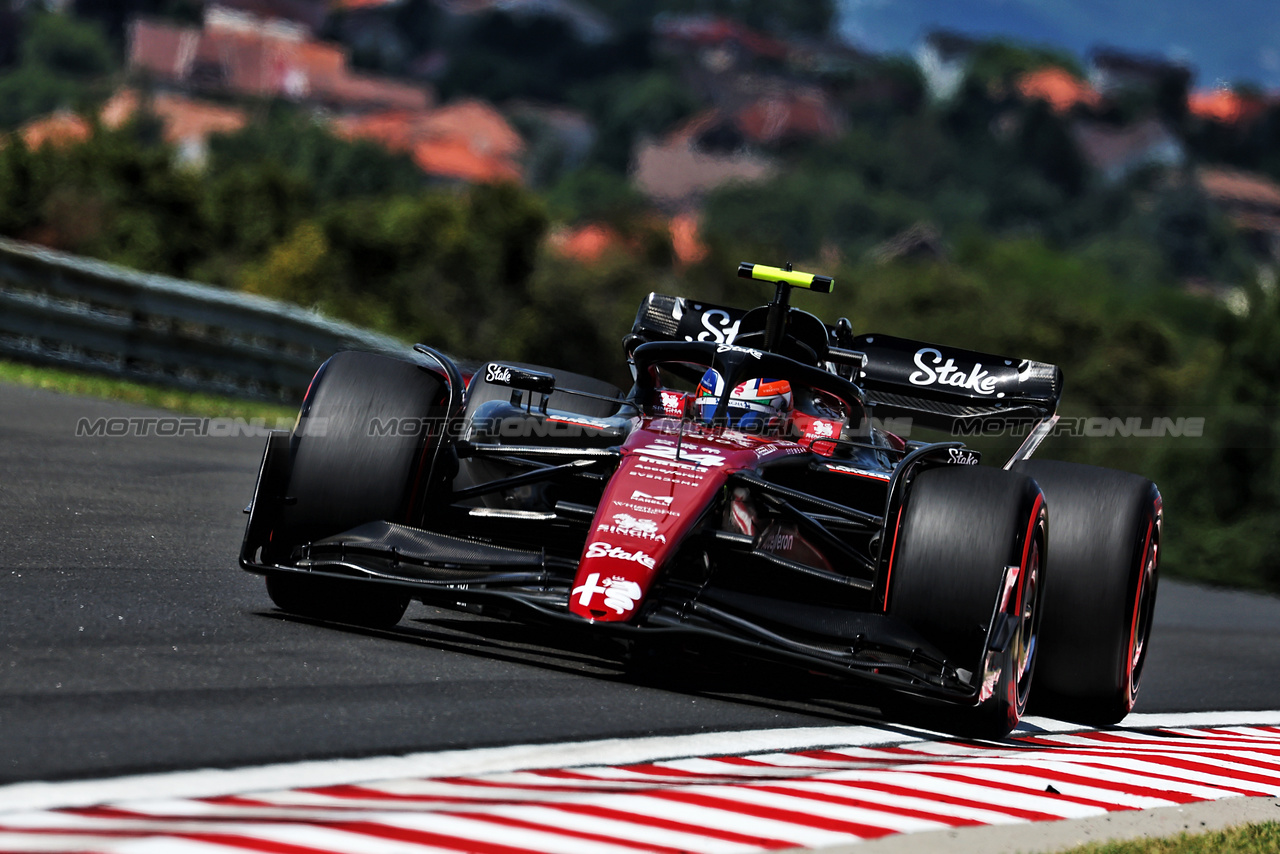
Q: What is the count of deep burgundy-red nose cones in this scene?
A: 1